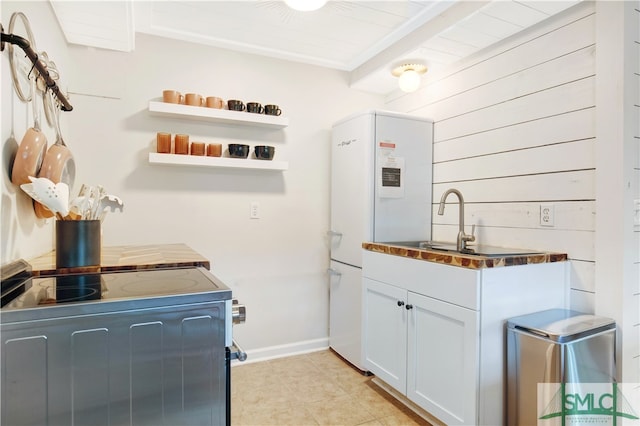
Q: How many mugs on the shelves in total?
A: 6